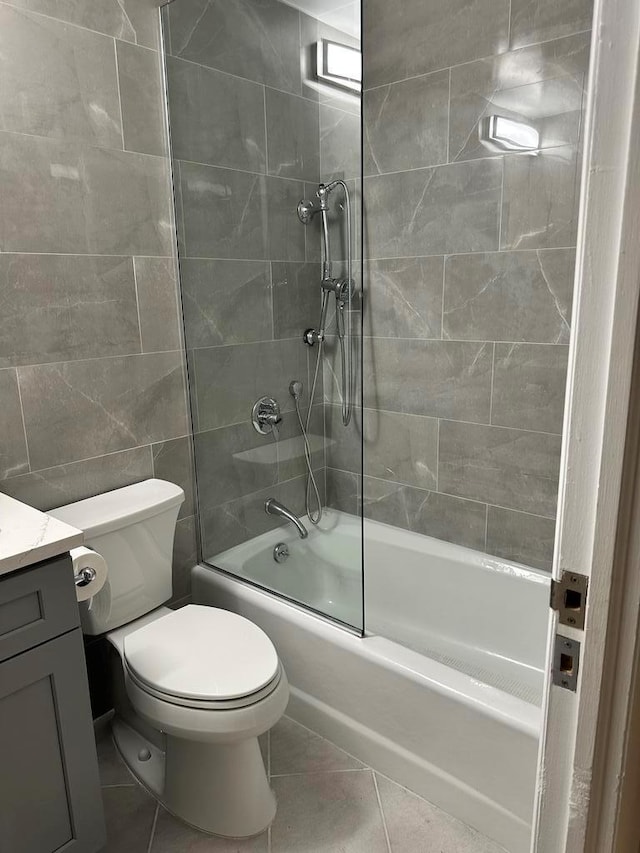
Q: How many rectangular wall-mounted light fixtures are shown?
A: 1